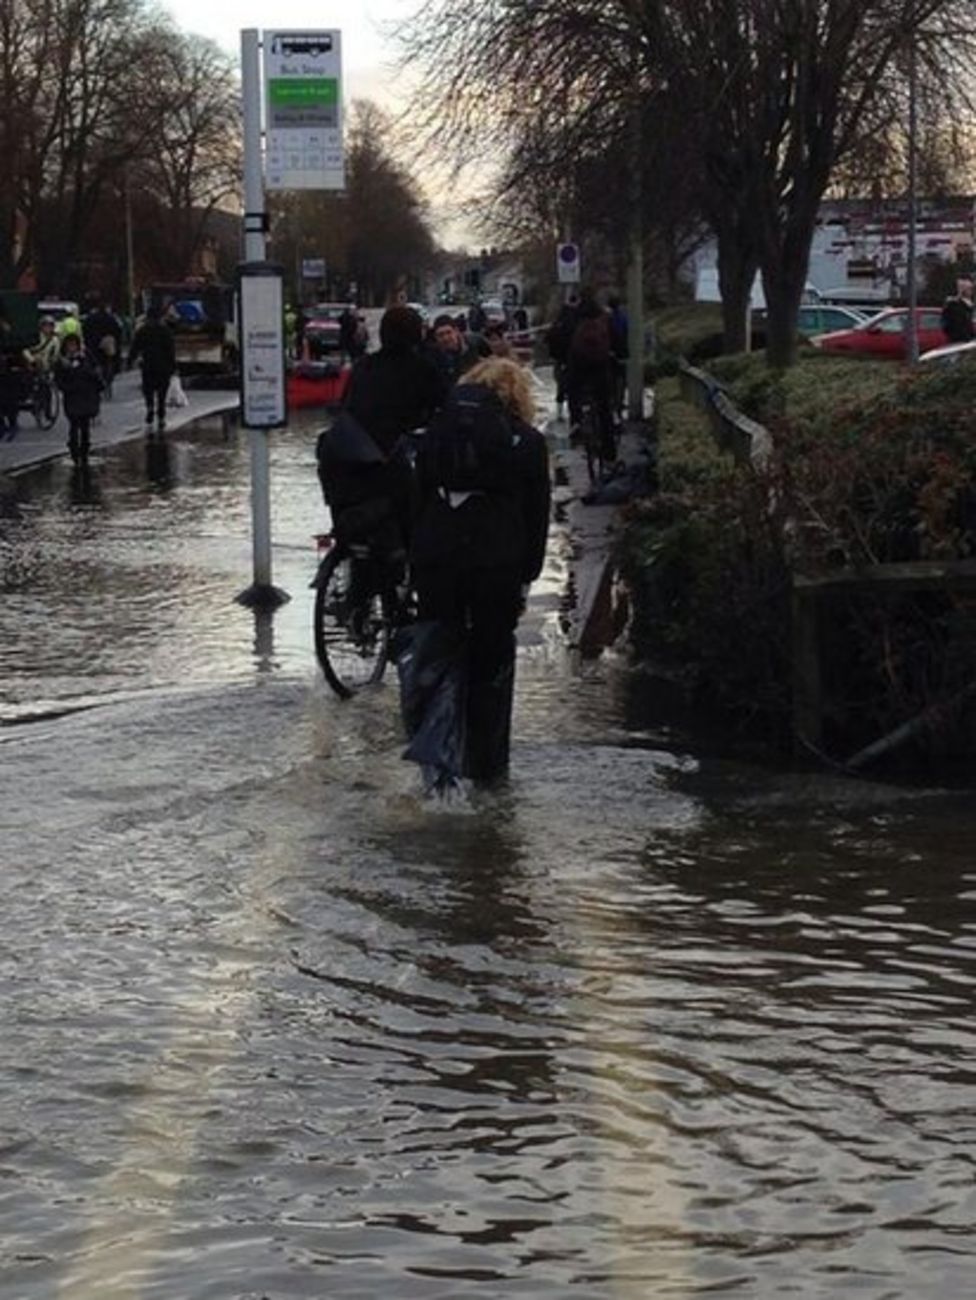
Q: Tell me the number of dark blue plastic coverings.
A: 1